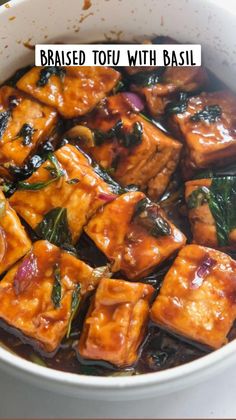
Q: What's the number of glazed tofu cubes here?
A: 12